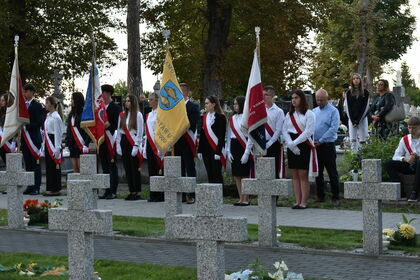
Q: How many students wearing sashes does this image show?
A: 13